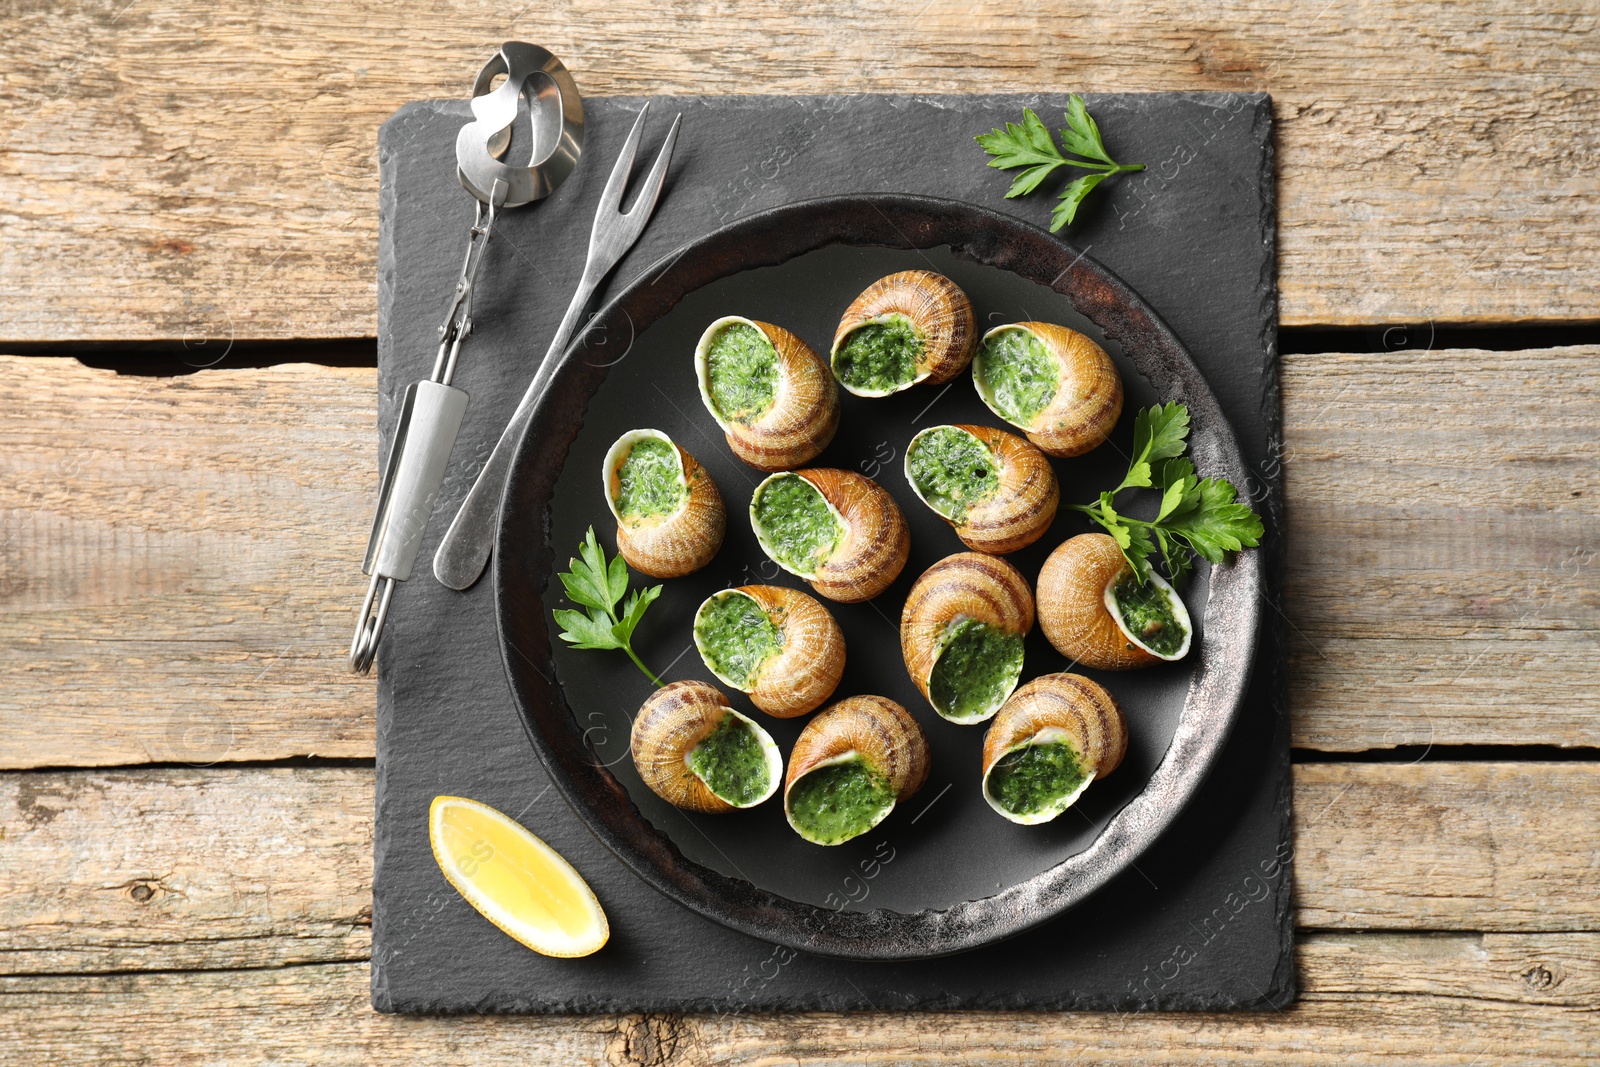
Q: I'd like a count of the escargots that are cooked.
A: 12